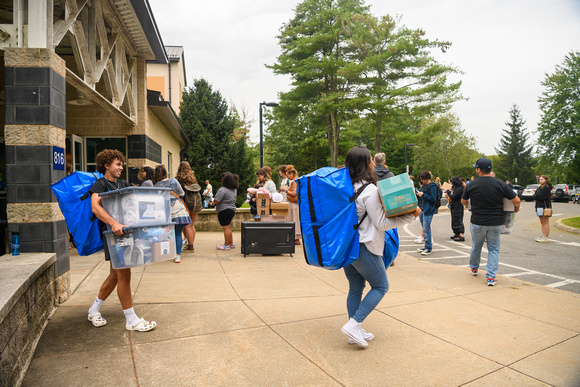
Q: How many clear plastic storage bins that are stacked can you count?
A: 2